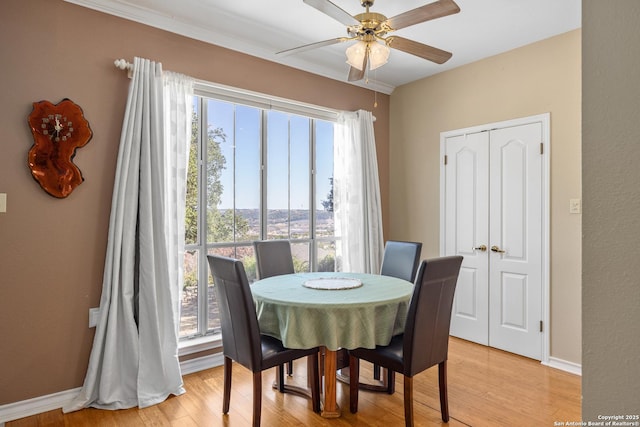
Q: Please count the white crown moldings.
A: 1